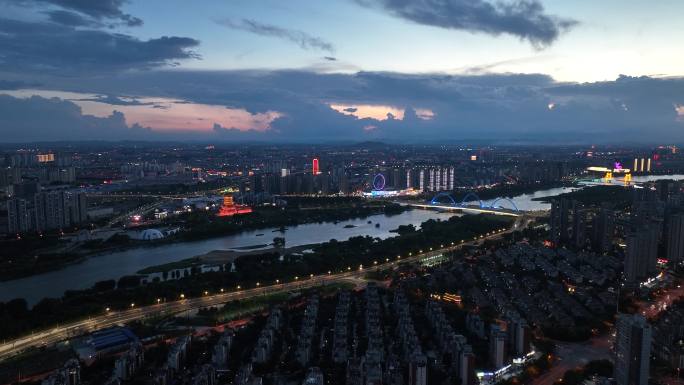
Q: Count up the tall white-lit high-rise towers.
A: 6